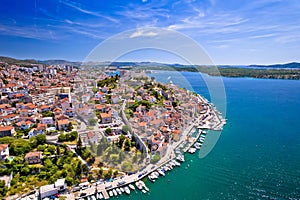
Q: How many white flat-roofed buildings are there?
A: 2